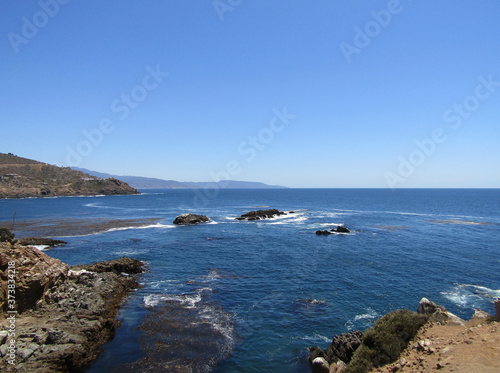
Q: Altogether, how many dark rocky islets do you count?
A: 3